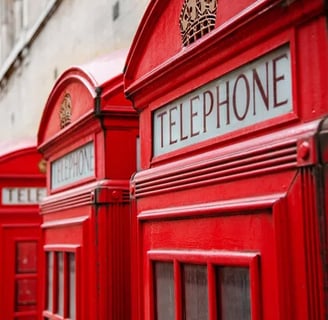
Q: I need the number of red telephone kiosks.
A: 3